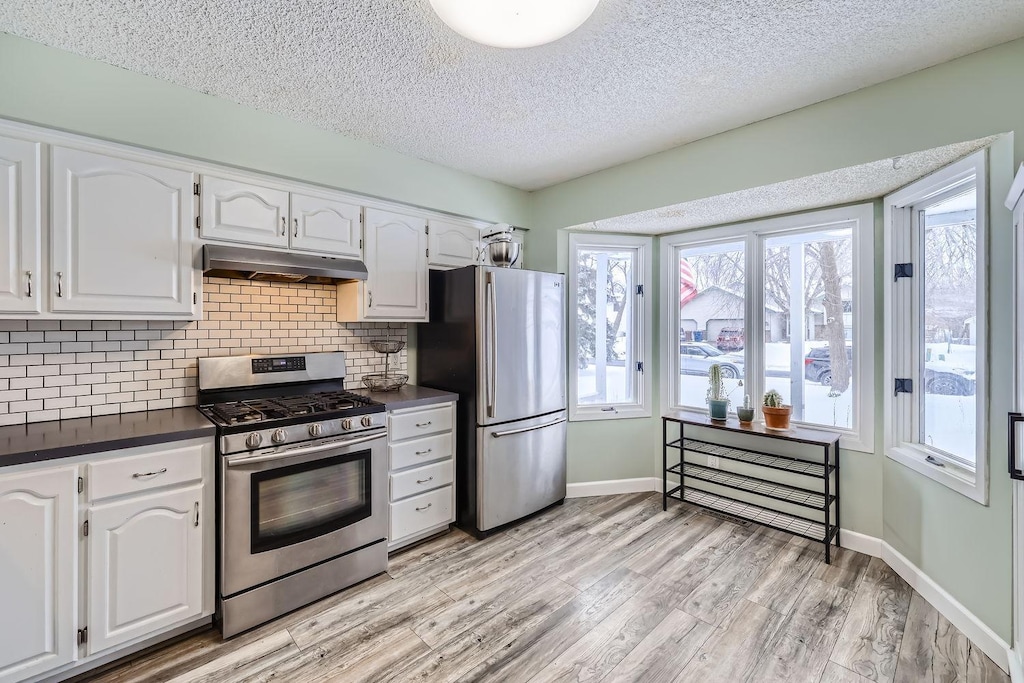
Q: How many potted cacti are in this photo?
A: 3